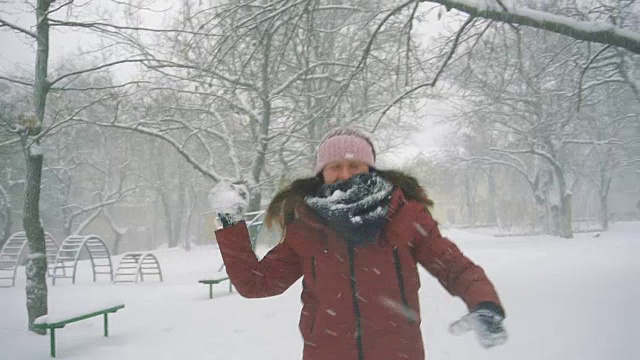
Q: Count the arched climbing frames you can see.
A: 3